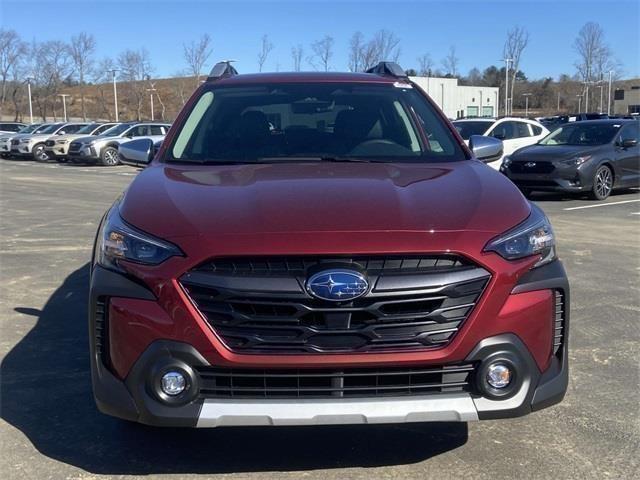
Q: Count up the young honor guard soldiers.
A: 0